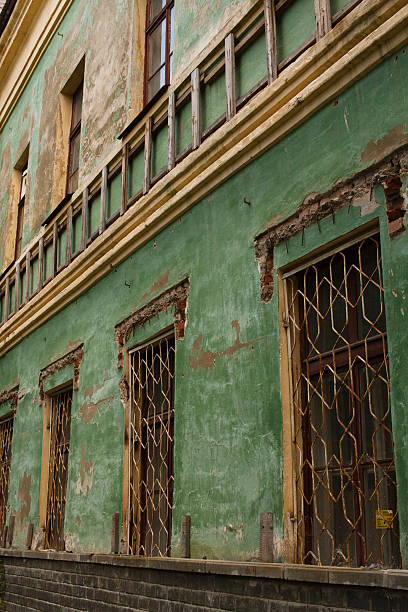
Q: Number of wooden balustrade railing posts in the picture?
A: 15